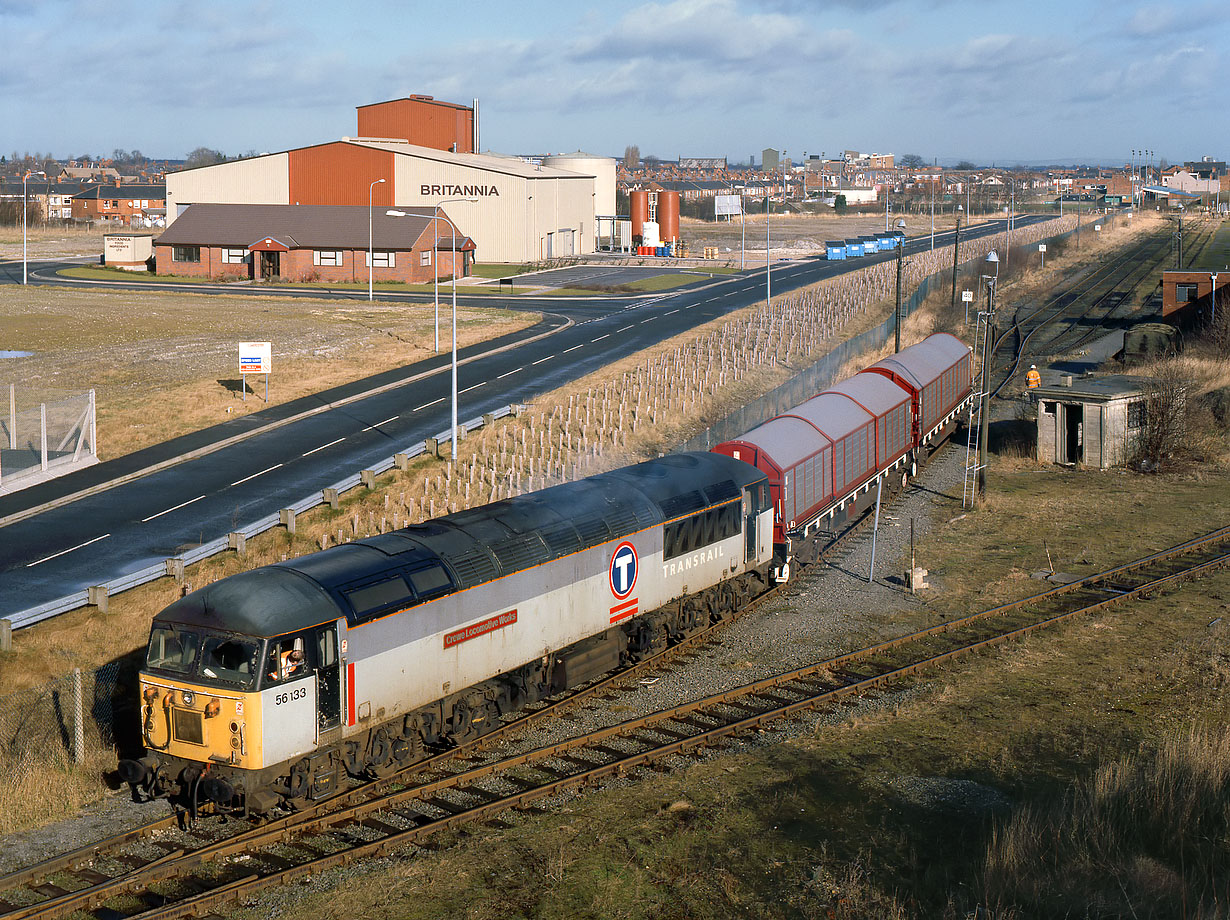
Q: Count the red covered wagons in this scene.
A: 2